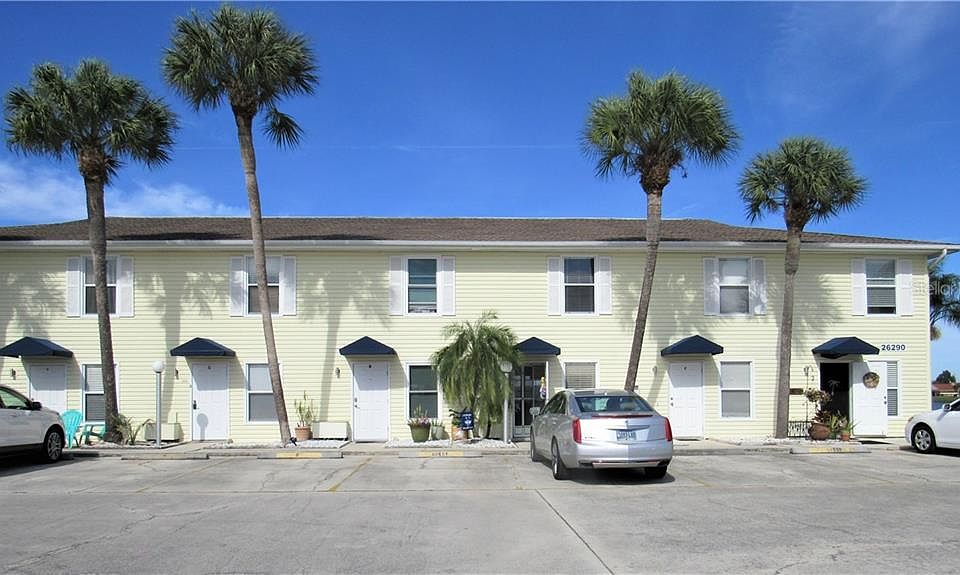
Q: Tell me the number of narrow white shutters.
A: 12